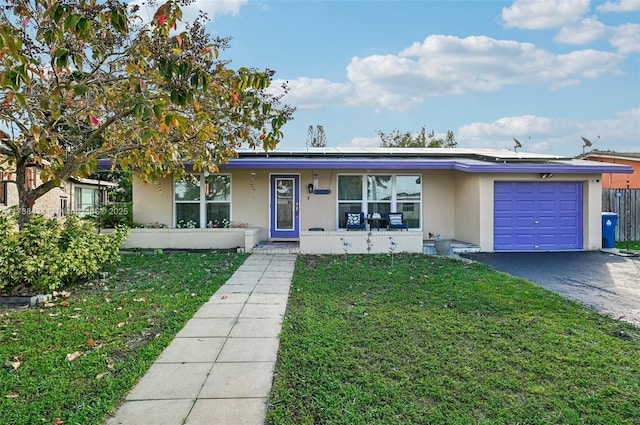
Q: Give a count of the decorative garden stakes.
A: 3